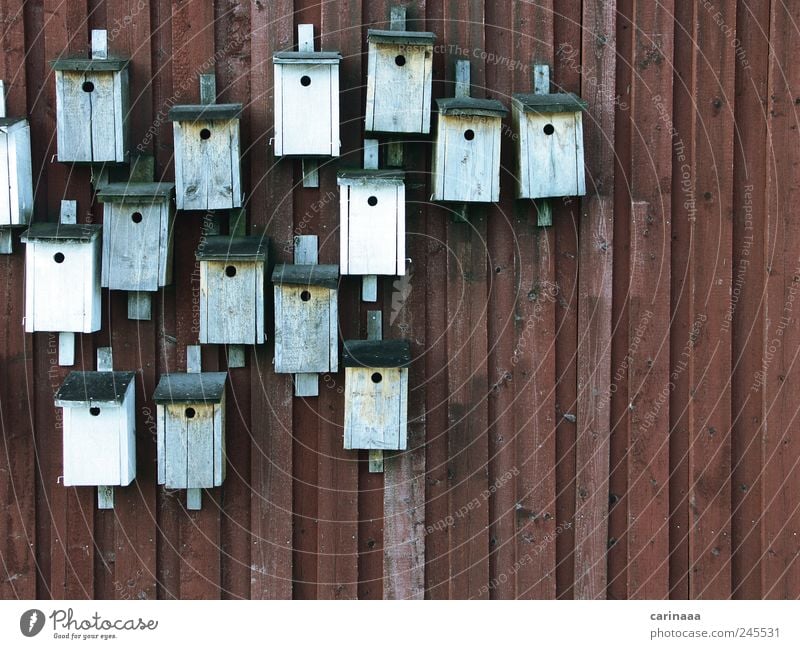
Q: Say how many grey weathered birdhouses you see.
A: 10